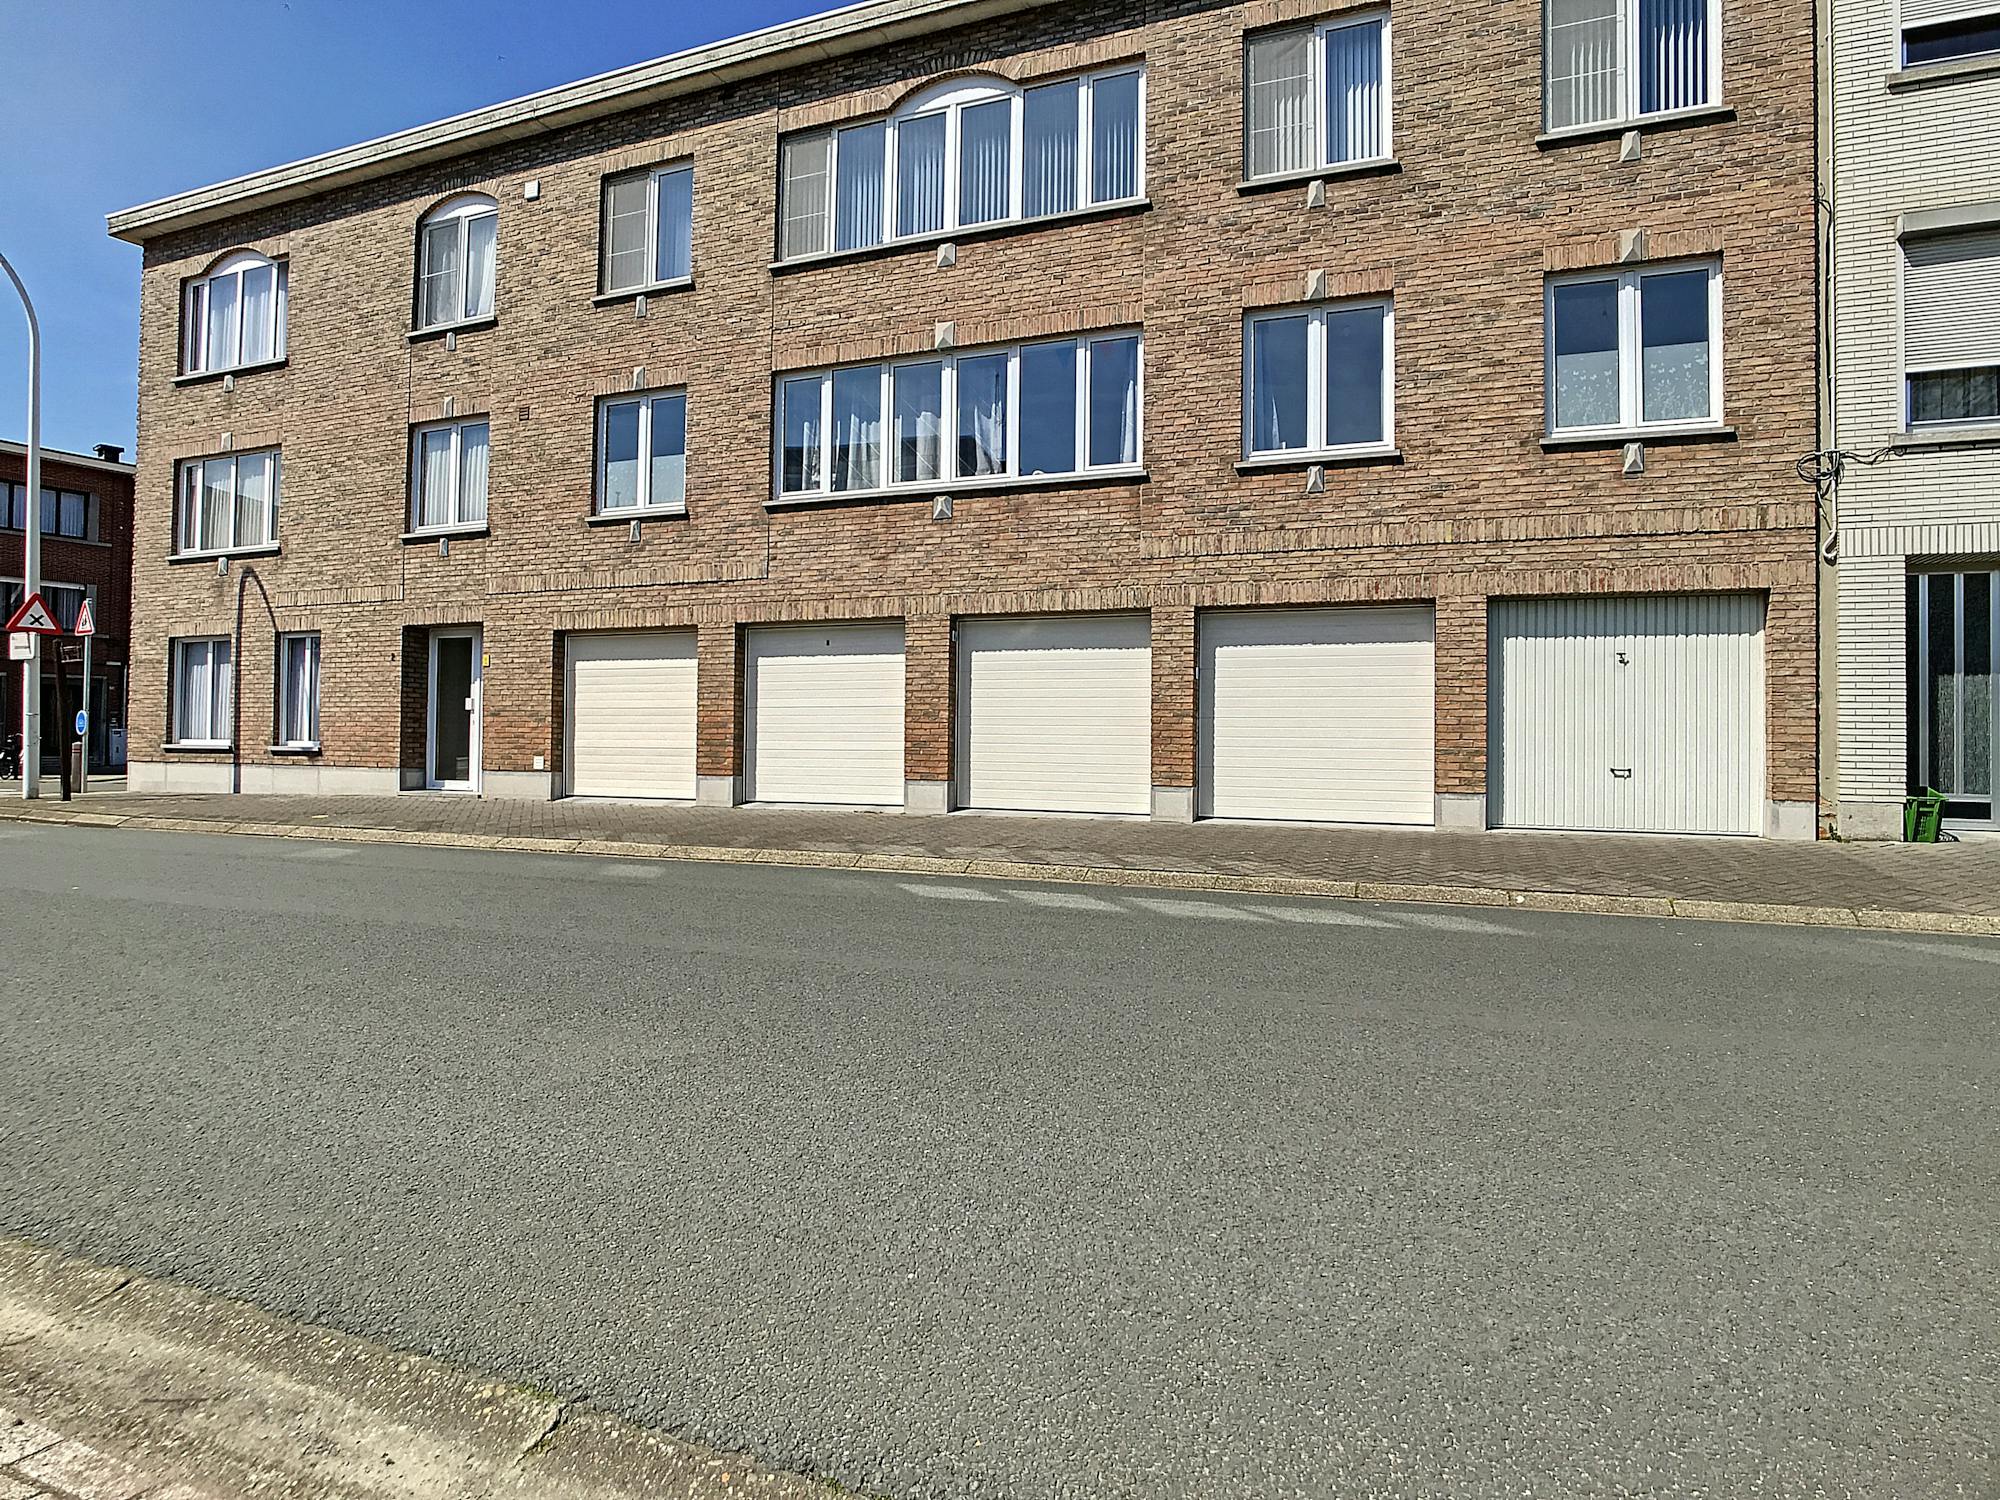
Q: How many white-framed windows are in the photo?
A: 14